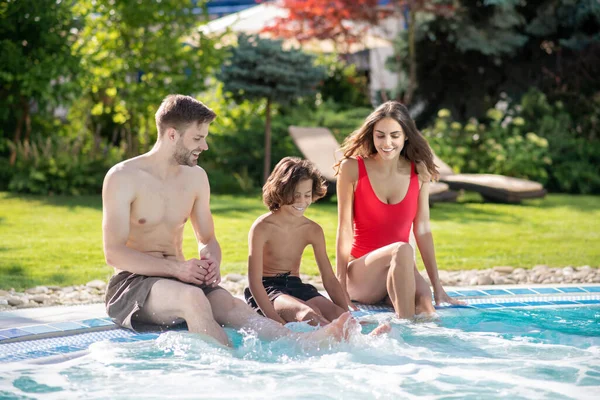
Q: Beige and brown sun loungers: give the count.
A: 2